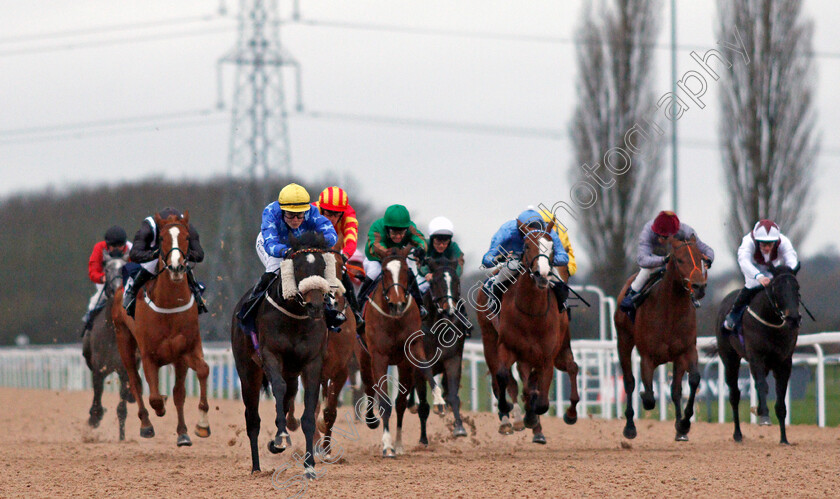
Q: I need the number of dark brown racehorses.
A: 3